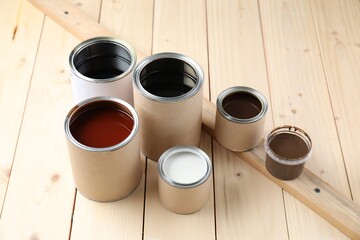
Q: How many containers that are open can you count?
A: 6